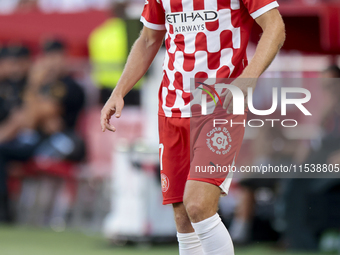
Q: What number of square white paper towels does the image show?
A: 0